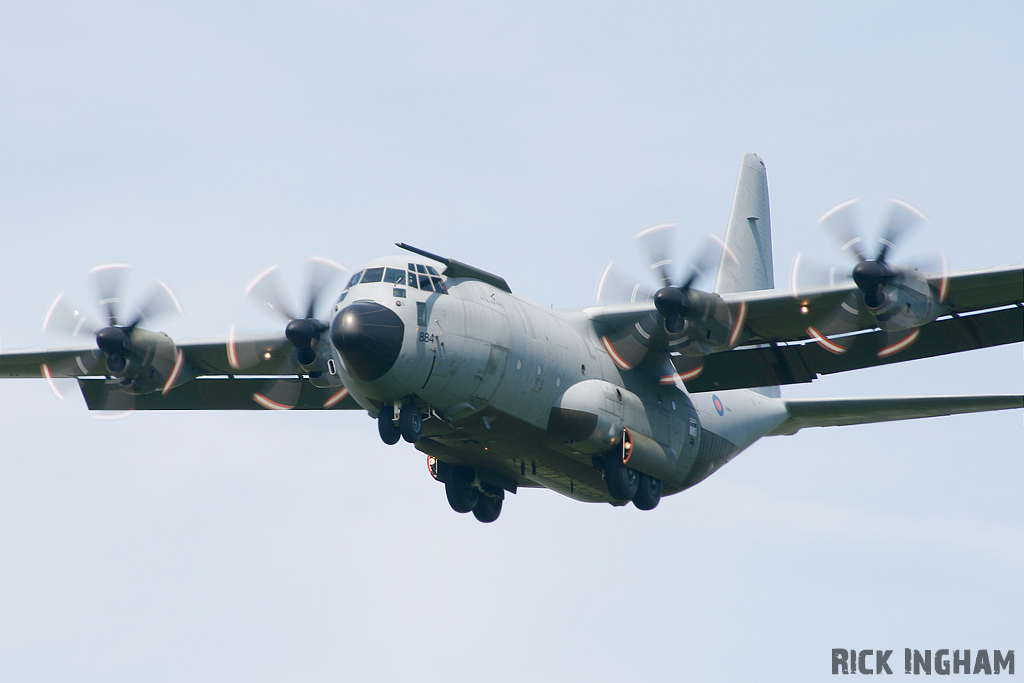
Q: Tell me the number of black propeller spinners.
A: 4